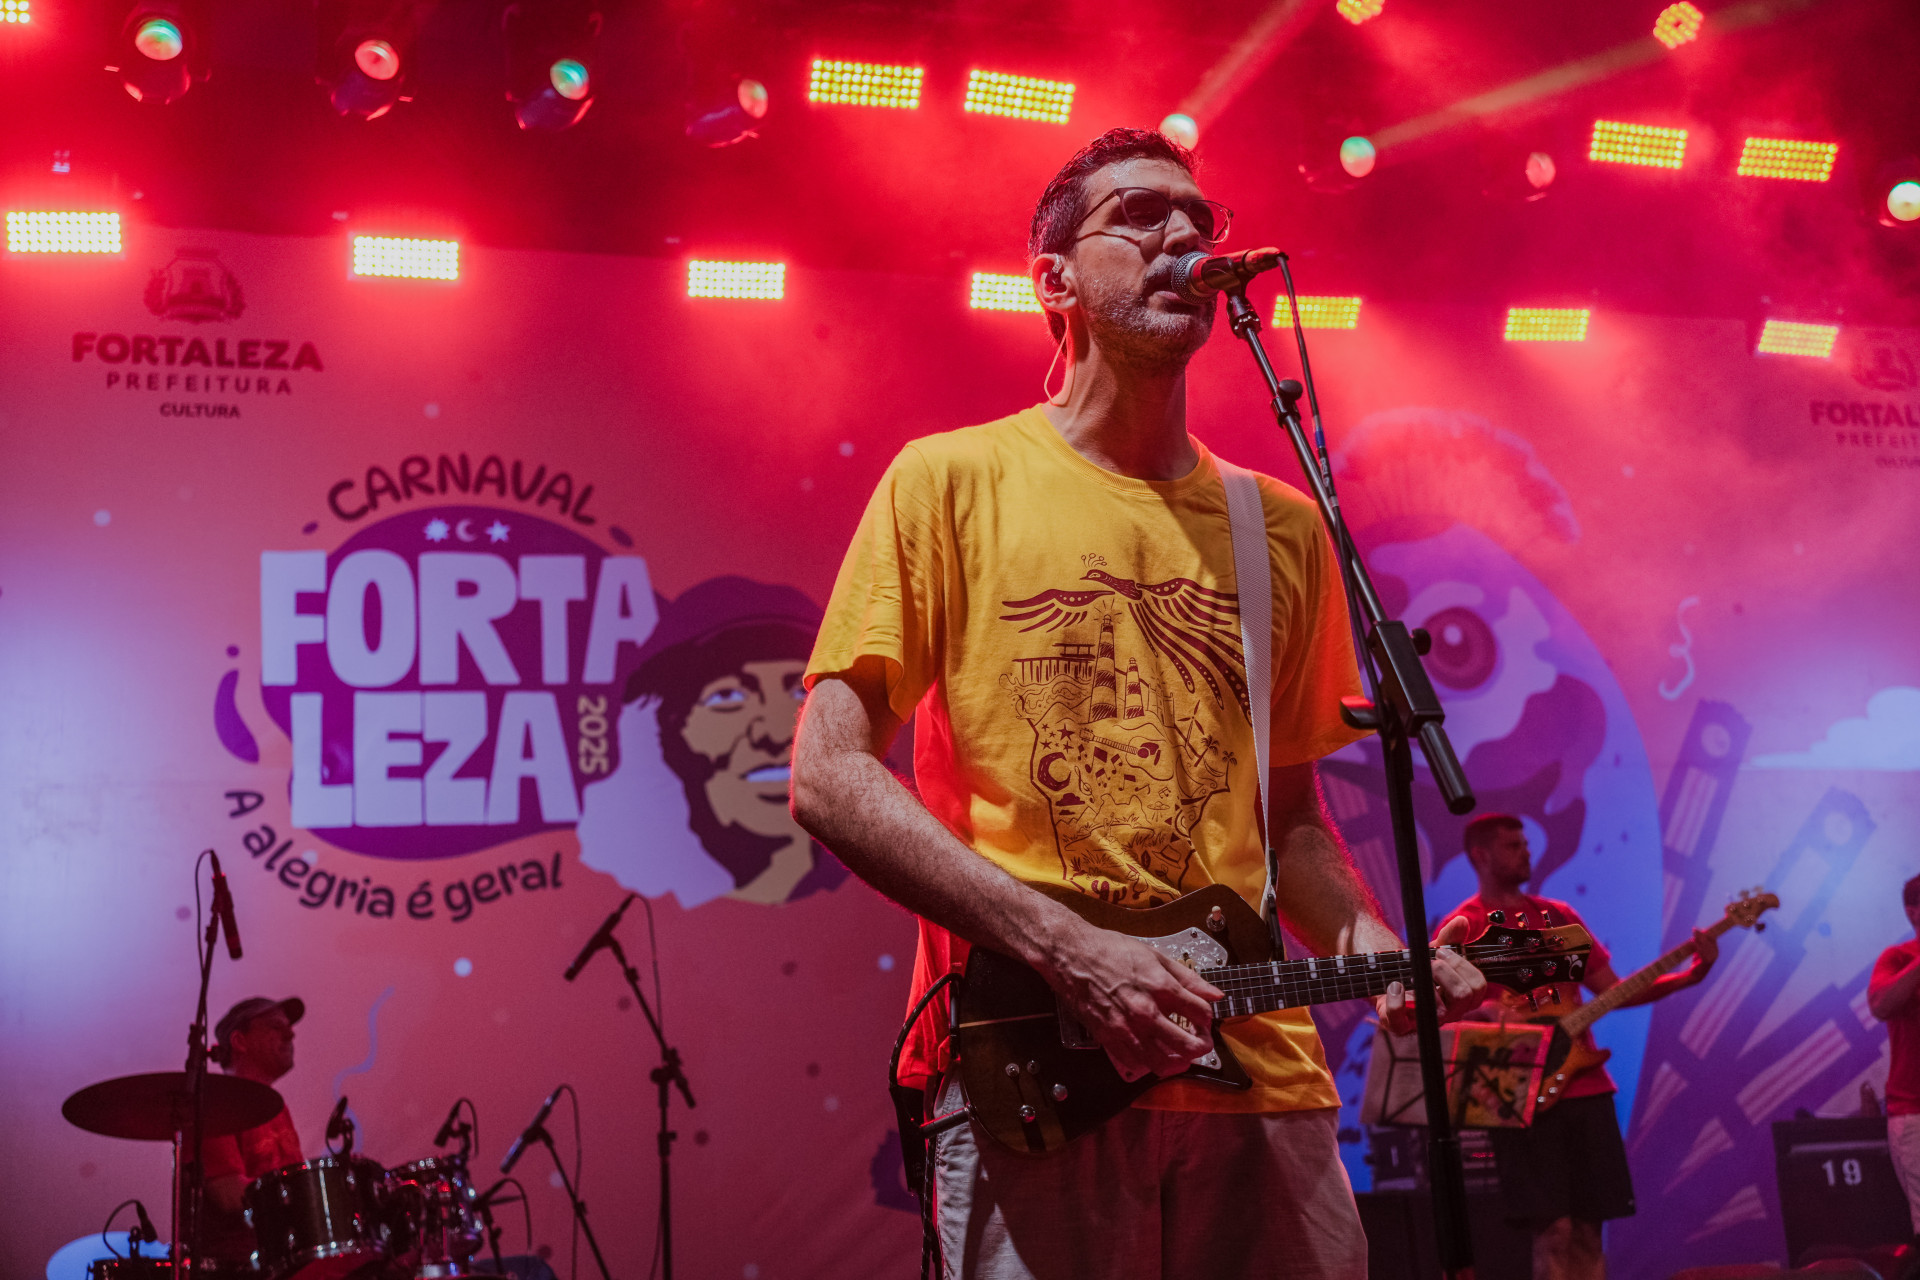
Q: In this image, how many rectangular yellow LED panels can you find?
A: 12